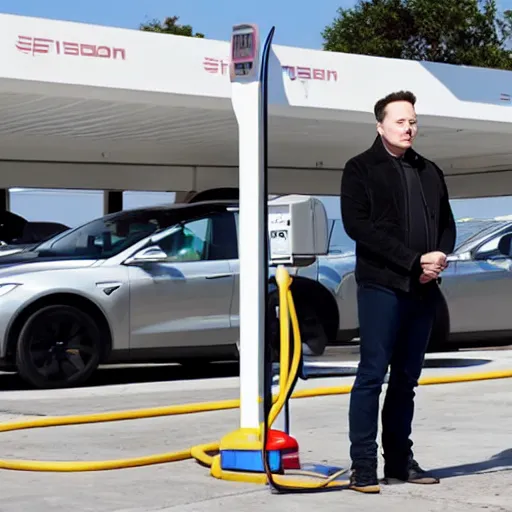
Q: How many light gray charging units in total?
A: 1